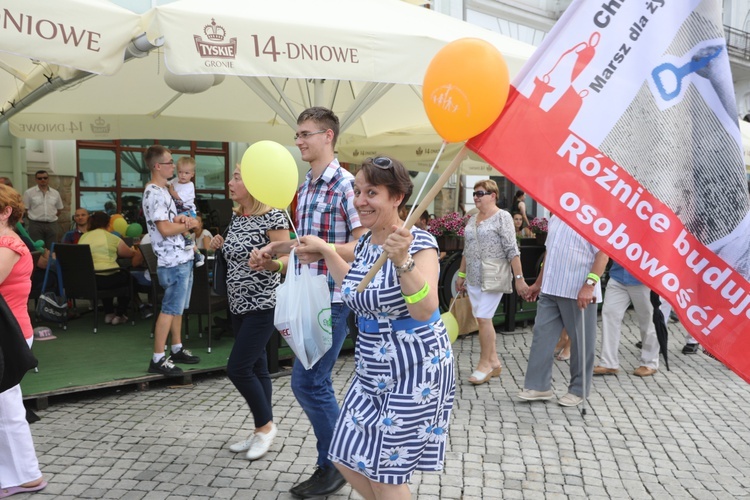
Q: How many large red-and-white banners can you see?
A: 1